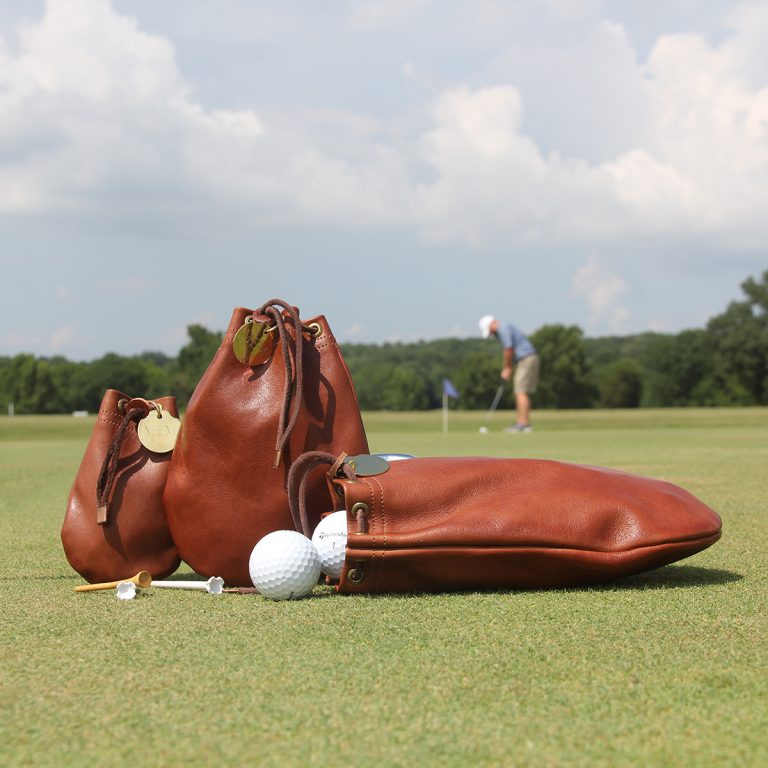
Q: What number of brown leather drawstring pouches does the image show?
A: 3